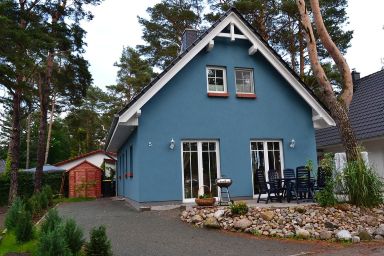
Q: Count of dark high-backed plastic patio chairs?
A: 5